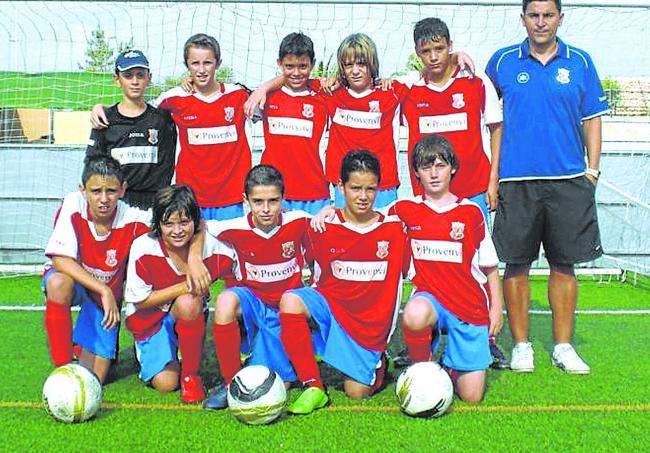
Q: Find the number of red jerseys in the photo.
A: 9